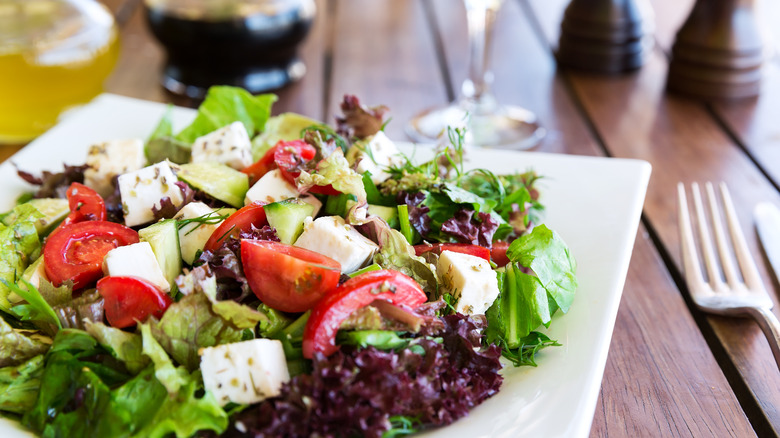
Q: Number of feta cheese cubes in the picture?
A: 10